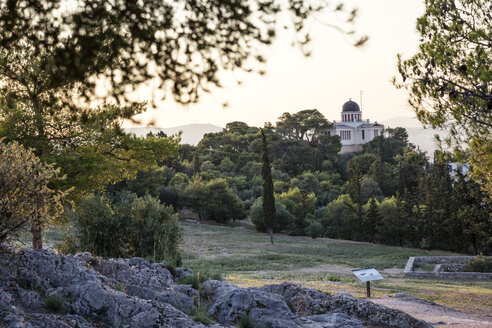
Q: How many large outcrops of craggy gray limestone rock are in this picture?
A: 1